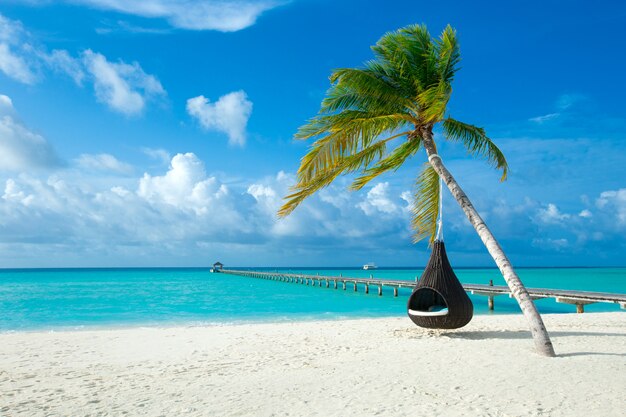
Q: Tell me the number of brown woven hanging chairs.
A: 1